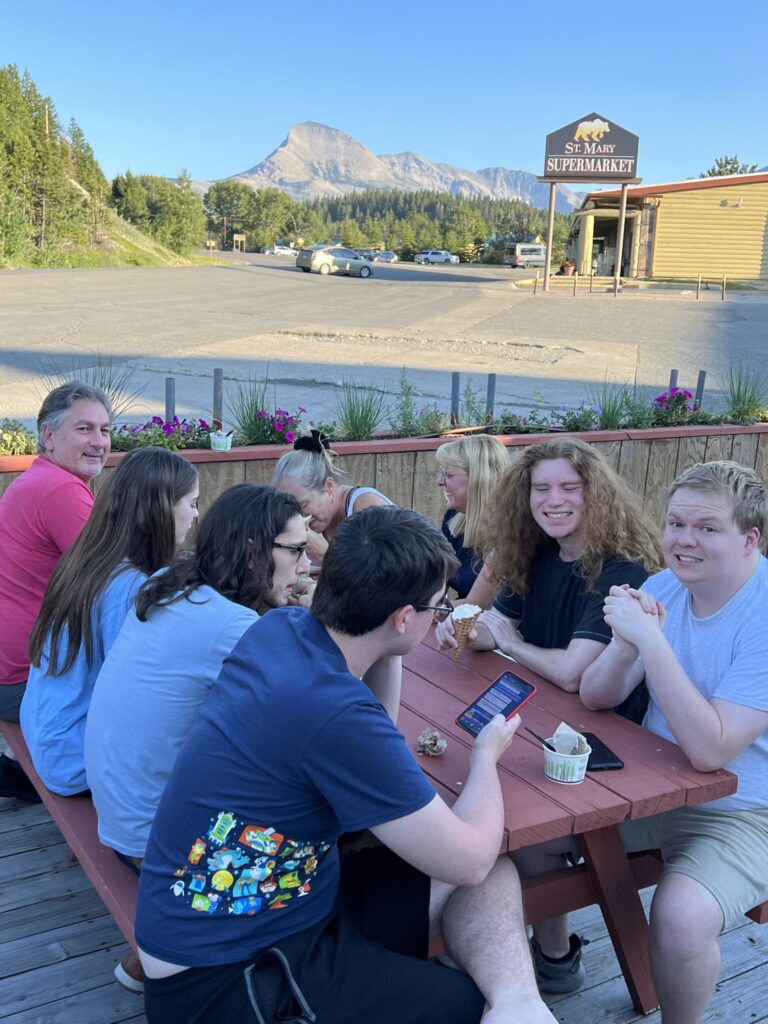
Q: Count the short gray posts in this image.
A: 6